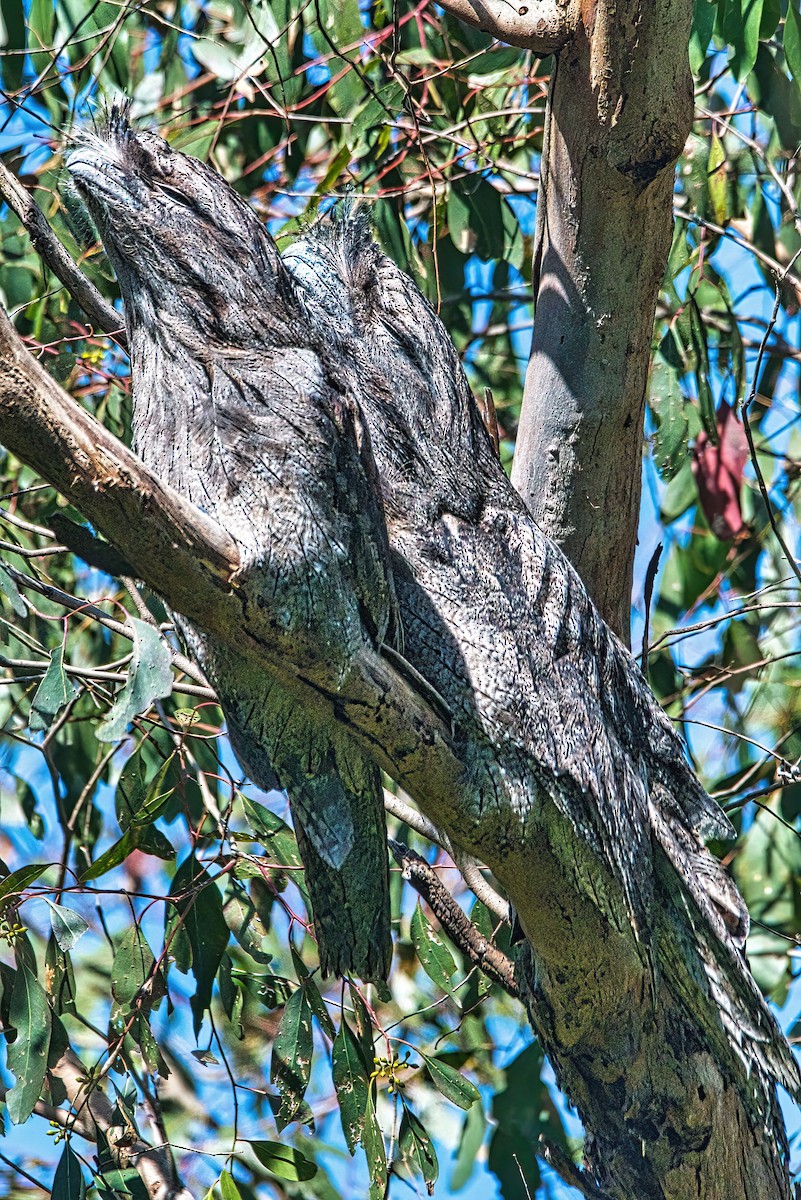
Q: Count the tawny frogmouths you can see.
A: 2